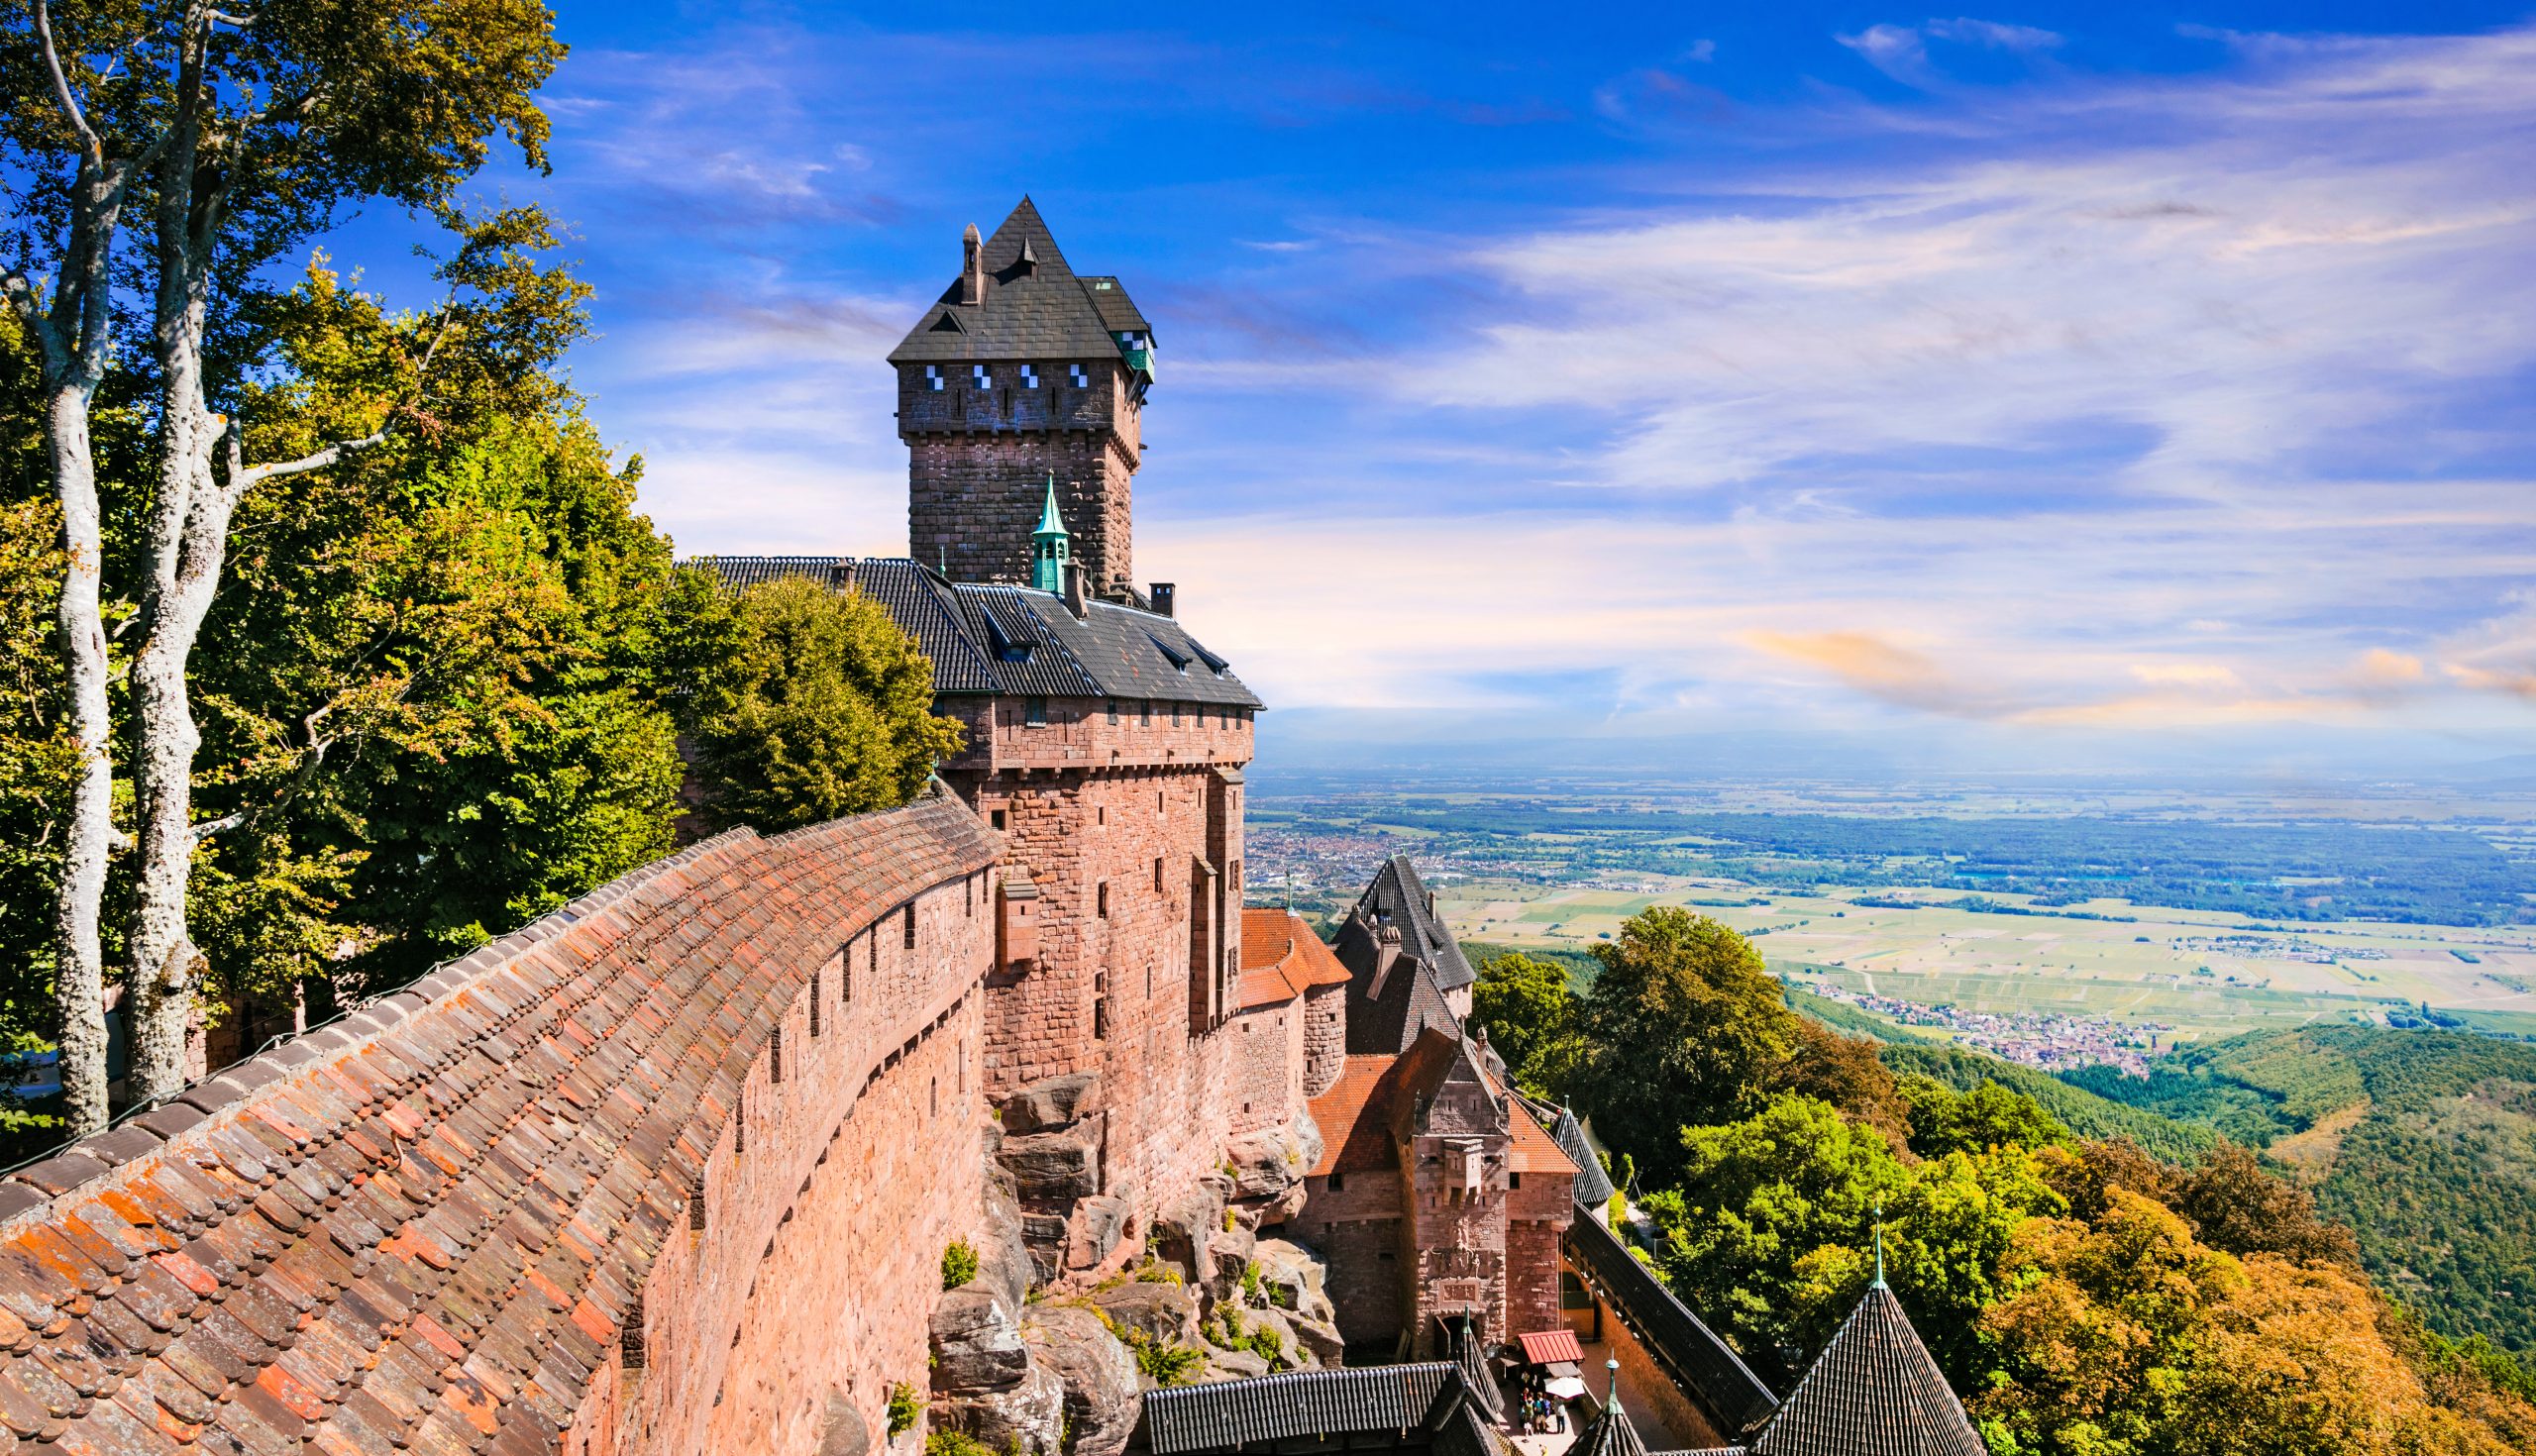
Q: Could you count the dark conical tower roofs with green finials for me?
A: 4